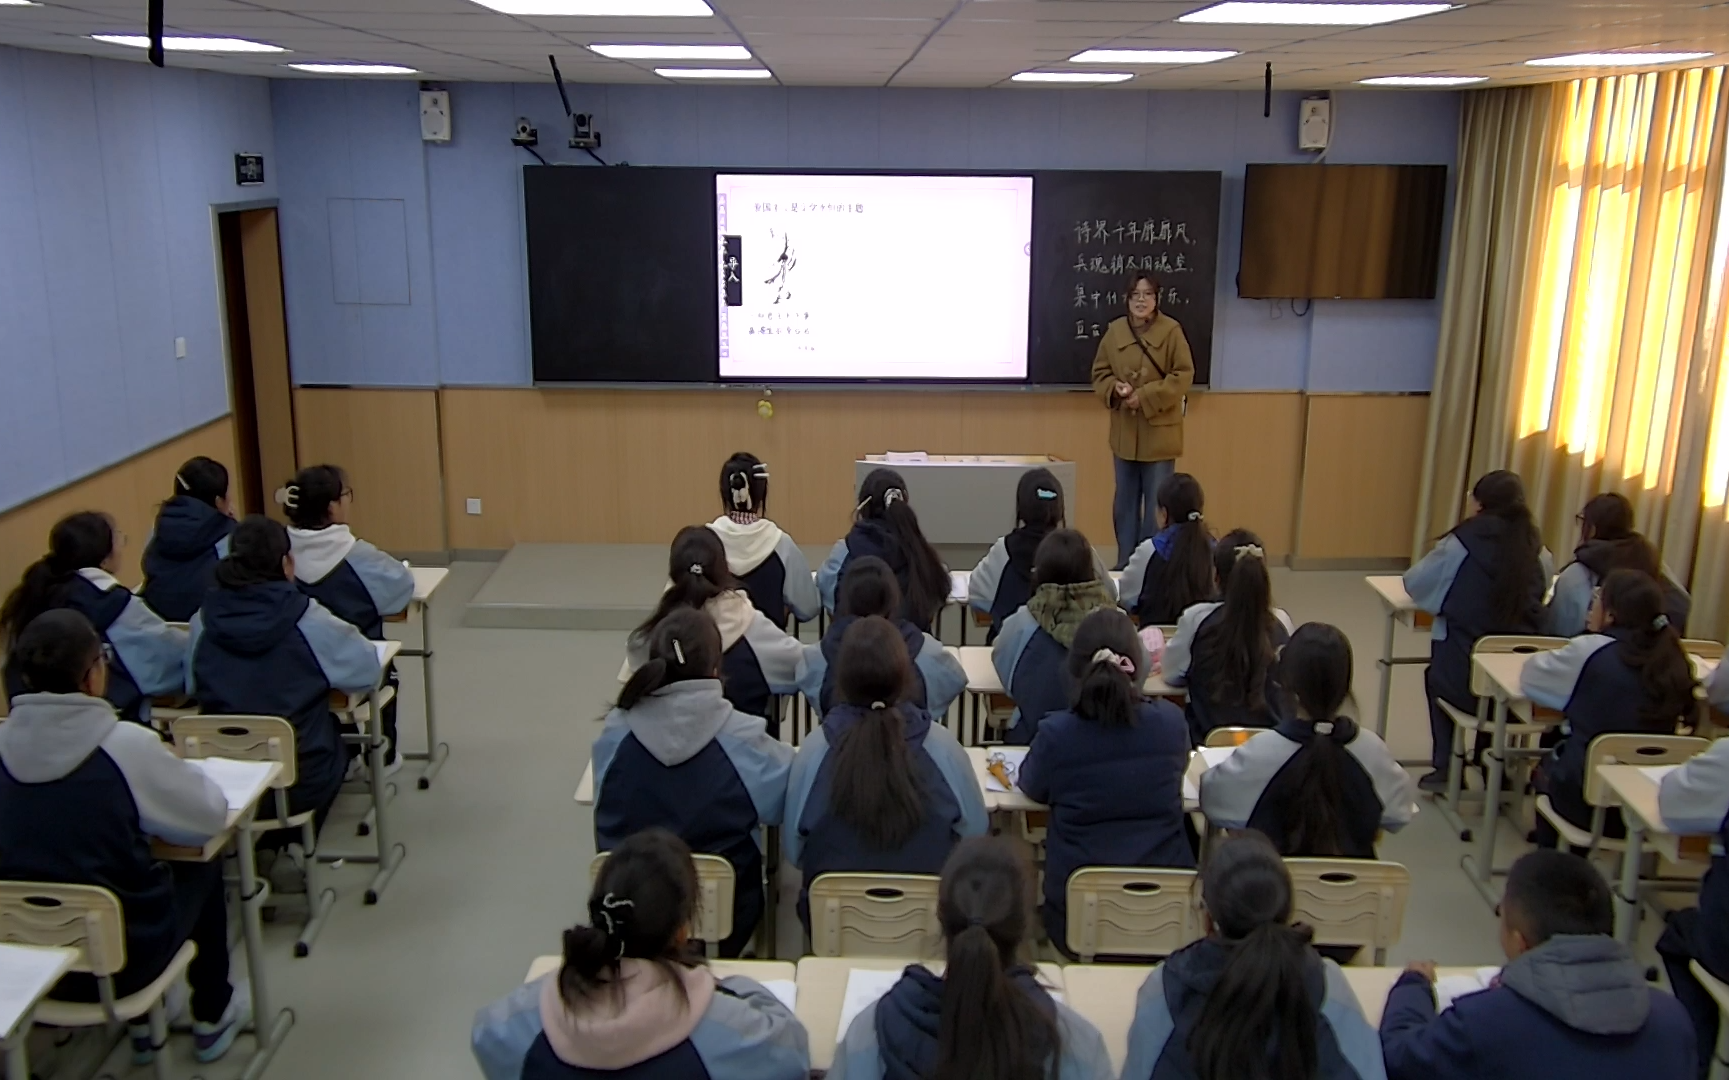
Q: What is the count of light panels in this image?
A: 11